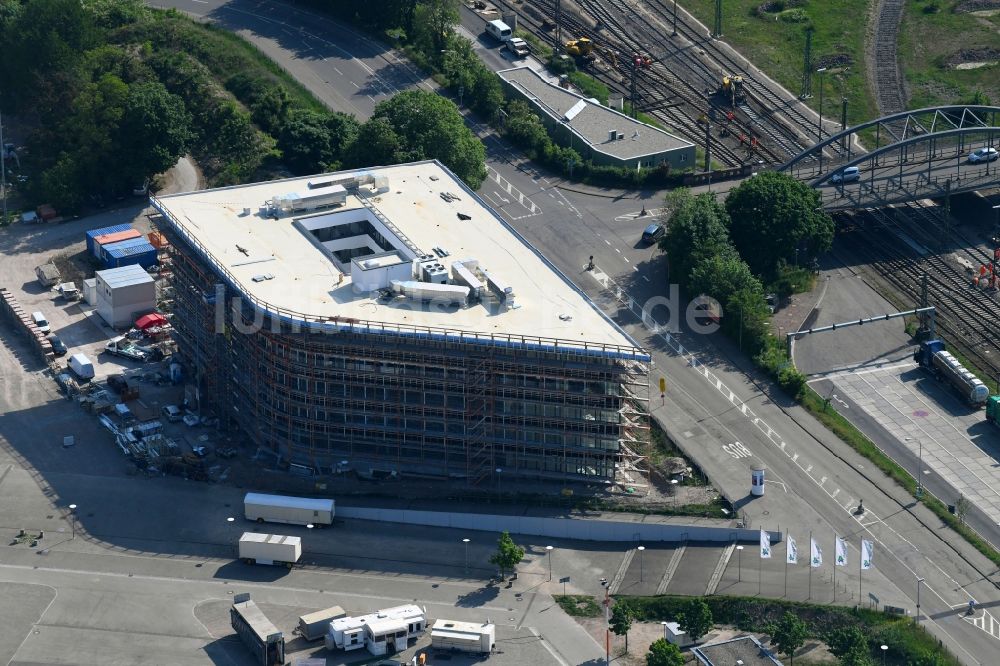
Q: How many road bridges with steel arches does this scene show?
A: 1